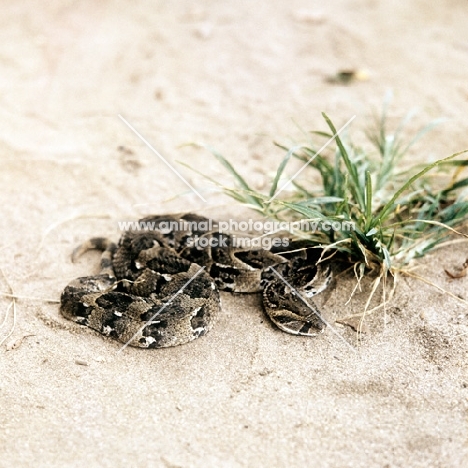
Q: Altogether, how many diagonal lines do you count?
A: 4